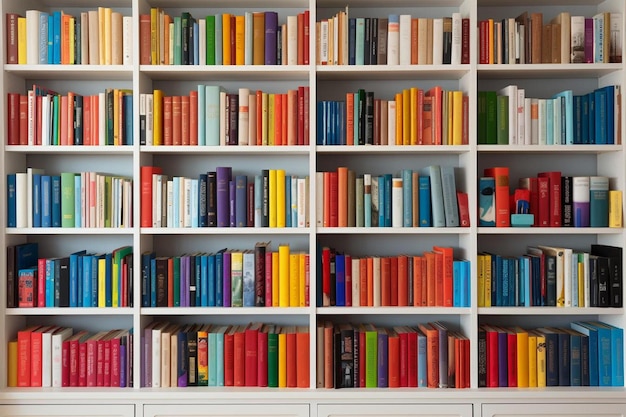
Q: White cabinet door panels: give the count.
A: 4